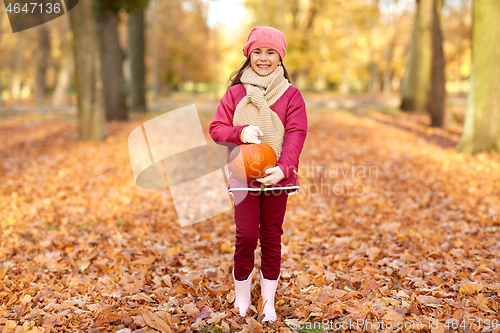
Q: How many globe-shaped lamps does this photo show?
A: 0